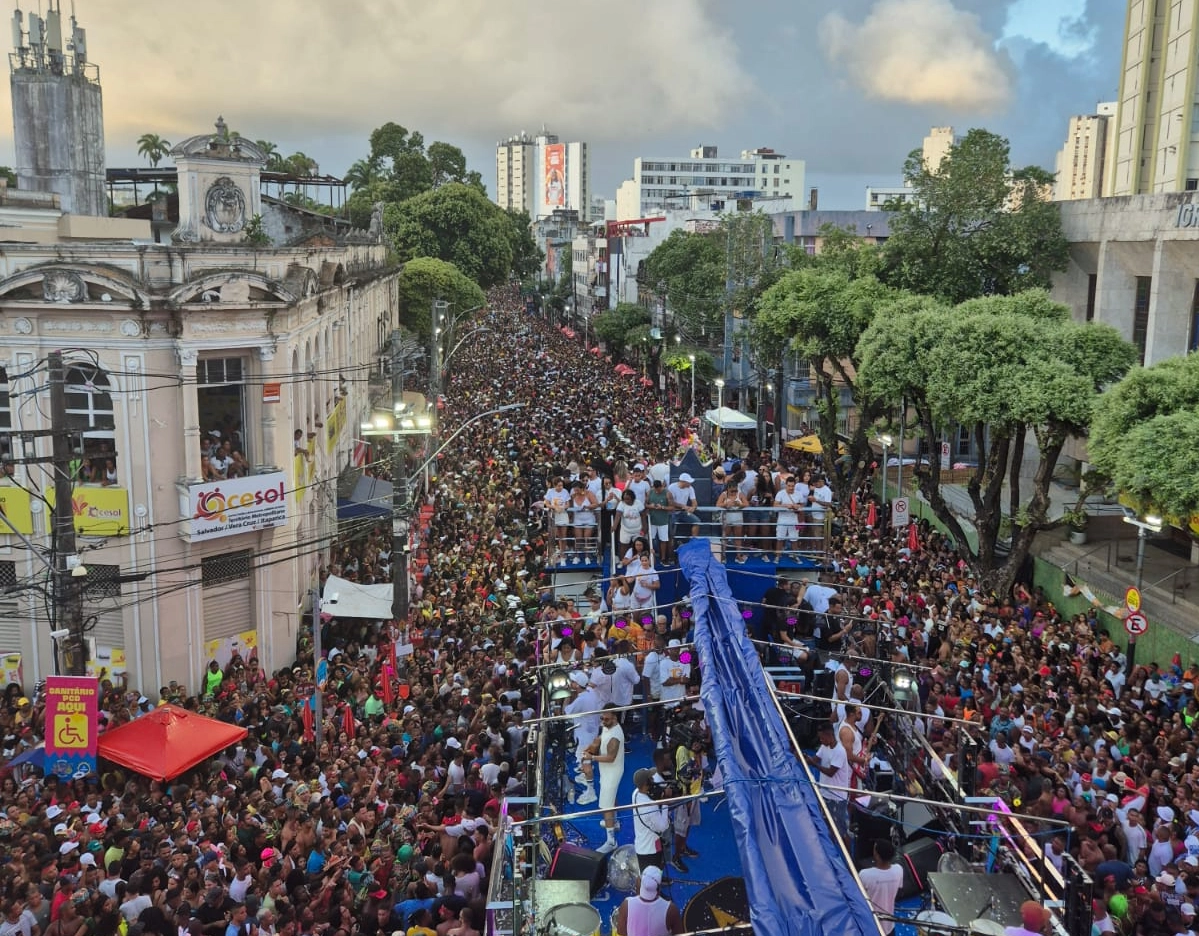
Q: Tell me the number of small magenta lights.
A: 9